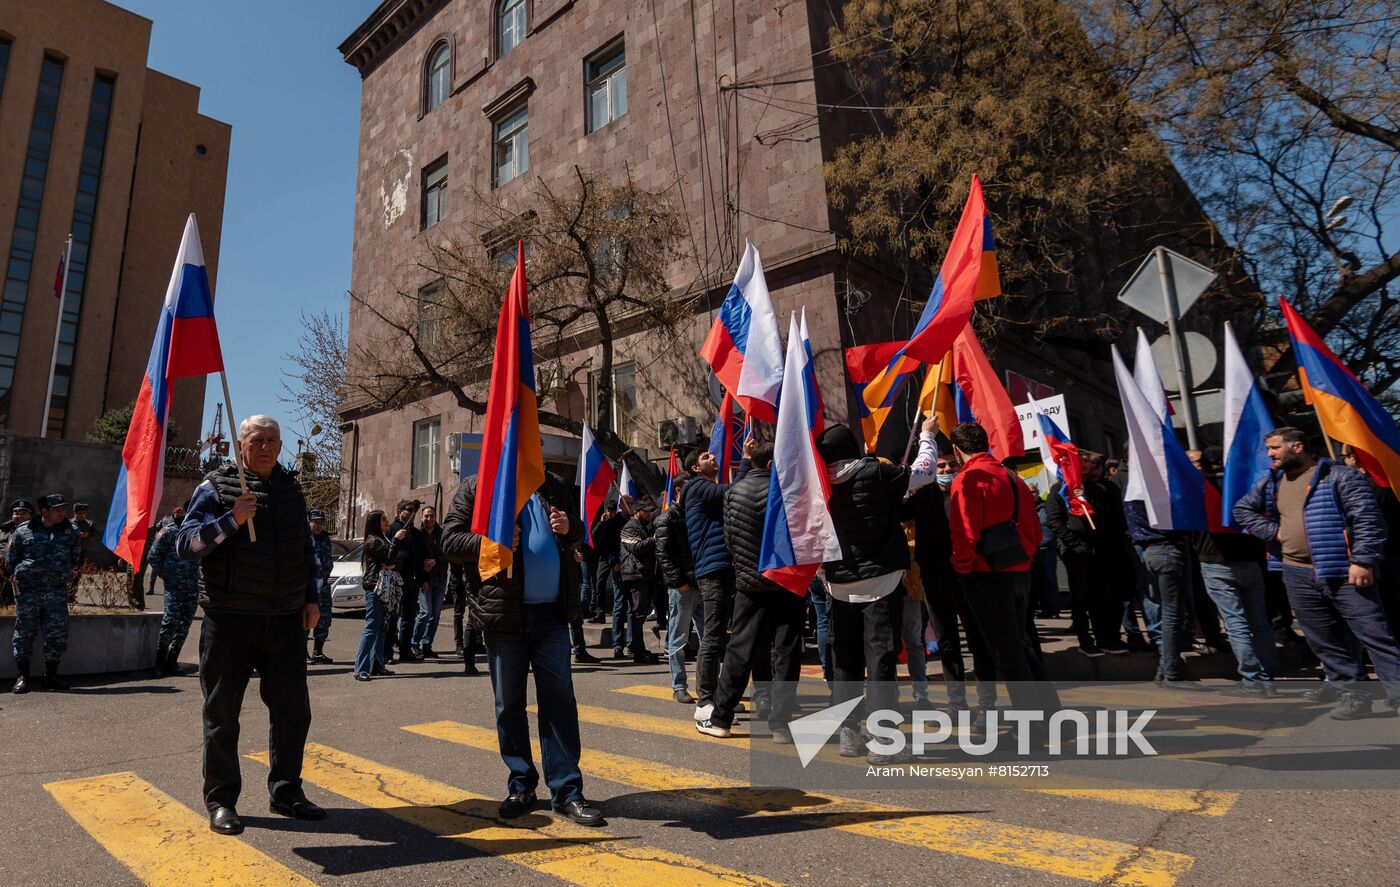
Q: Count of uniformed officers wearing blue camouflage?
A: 3